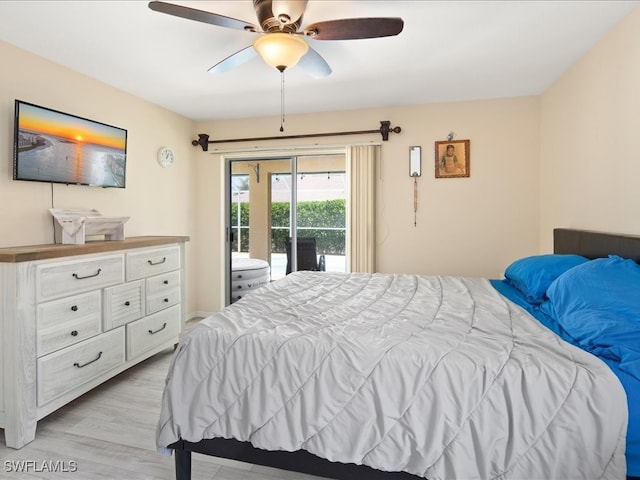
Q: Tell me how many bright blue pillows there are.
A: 2